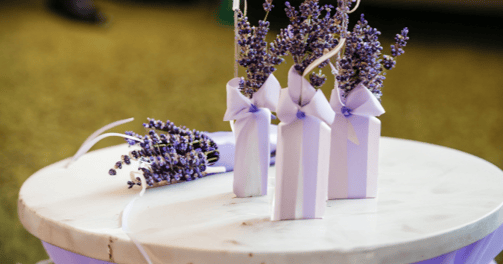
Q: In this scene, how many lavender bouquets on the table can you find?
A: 4